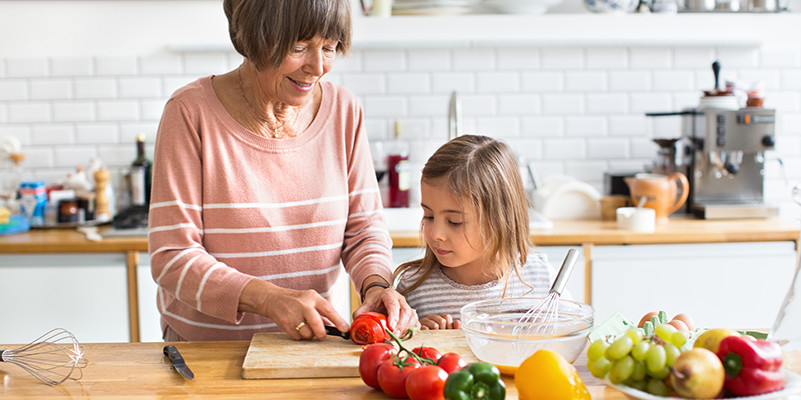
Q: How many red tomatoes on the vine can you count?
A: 5